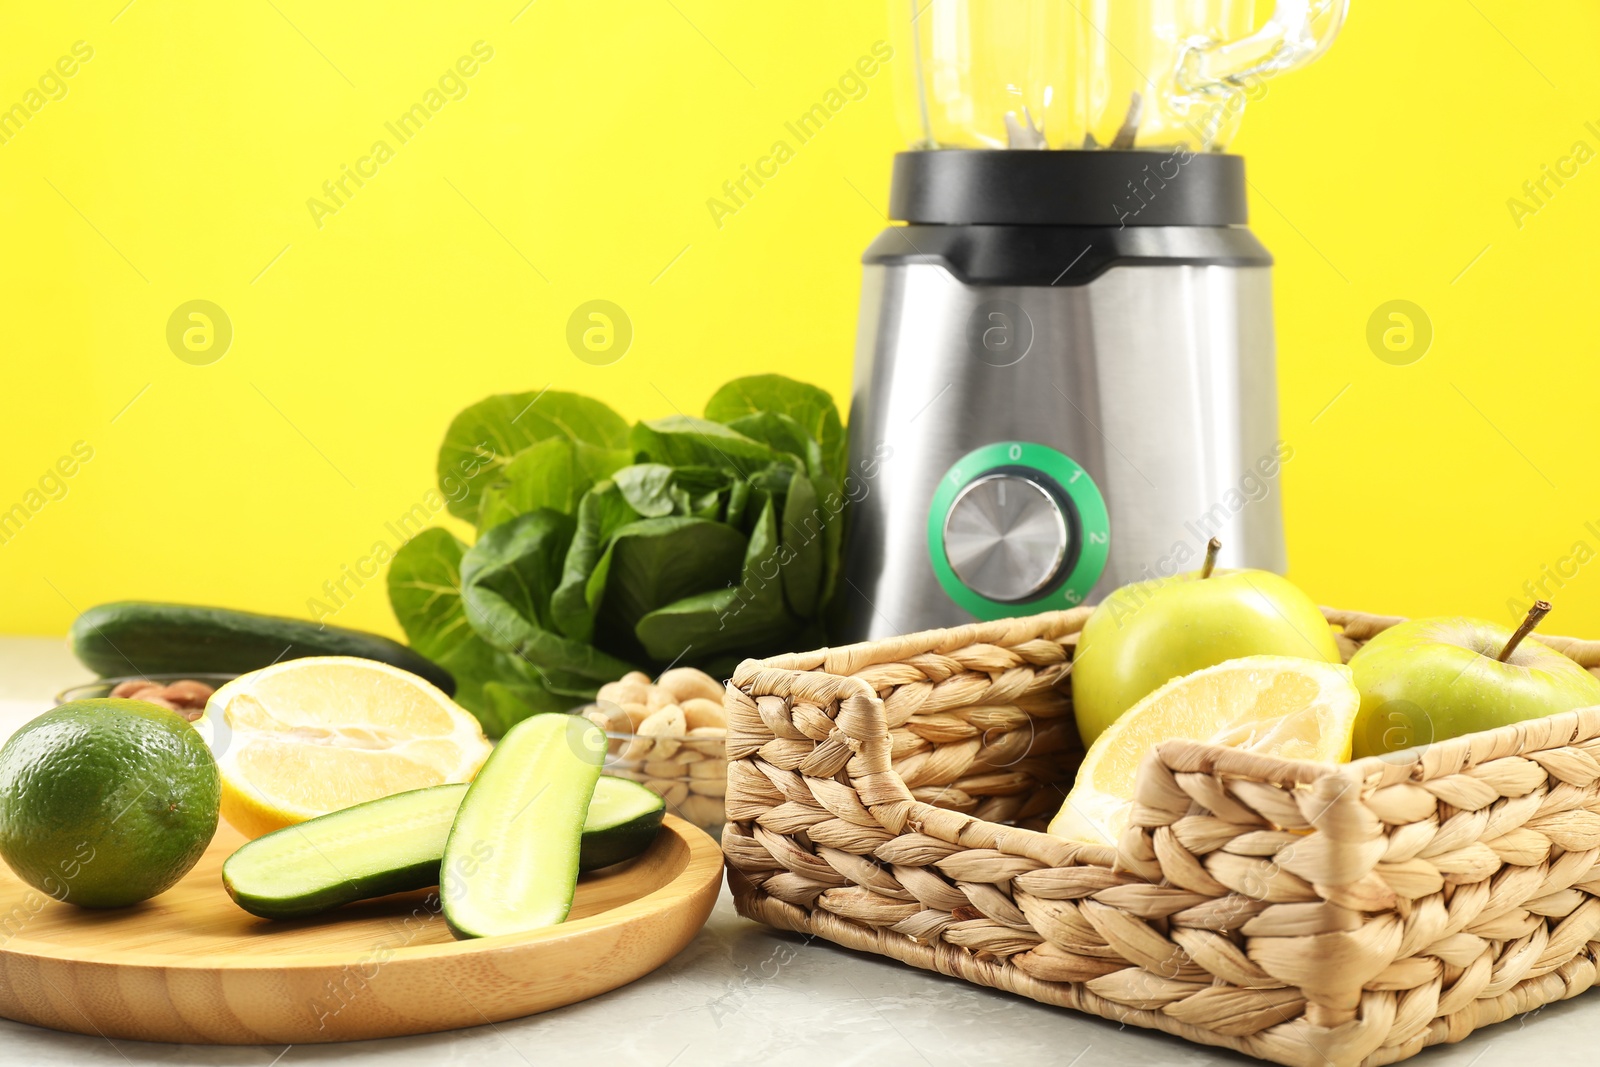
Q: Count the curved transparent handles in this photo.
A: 1